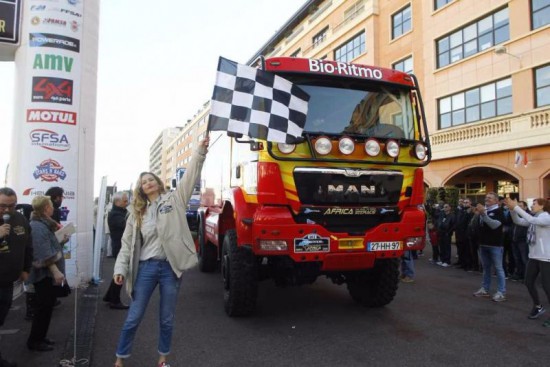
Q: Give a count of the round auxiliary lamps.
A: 6